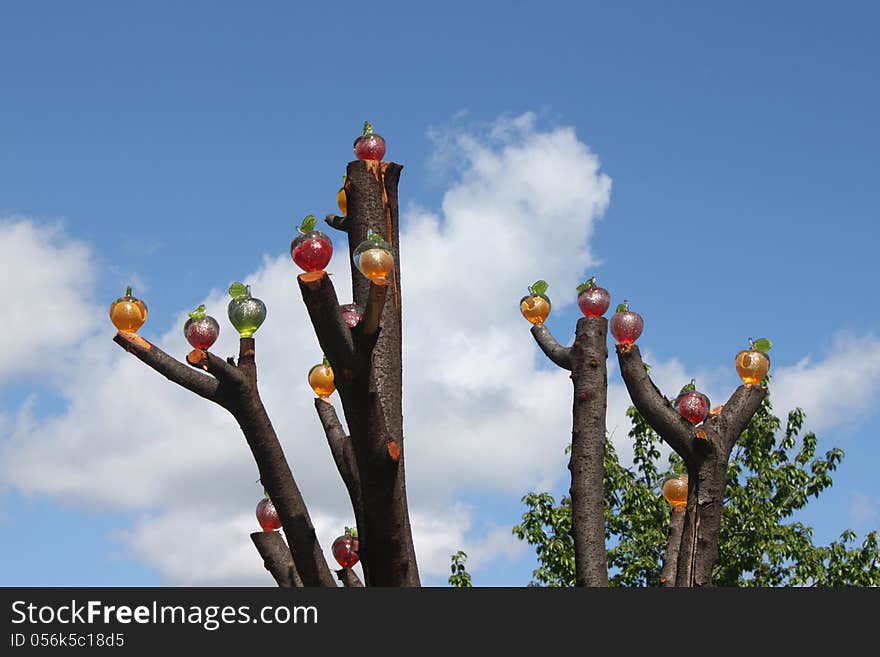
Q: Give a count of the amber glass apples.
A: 7